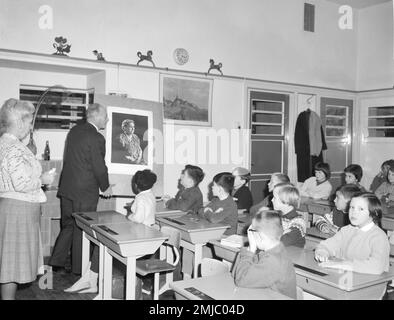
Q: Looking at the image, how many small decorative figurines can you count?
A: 4